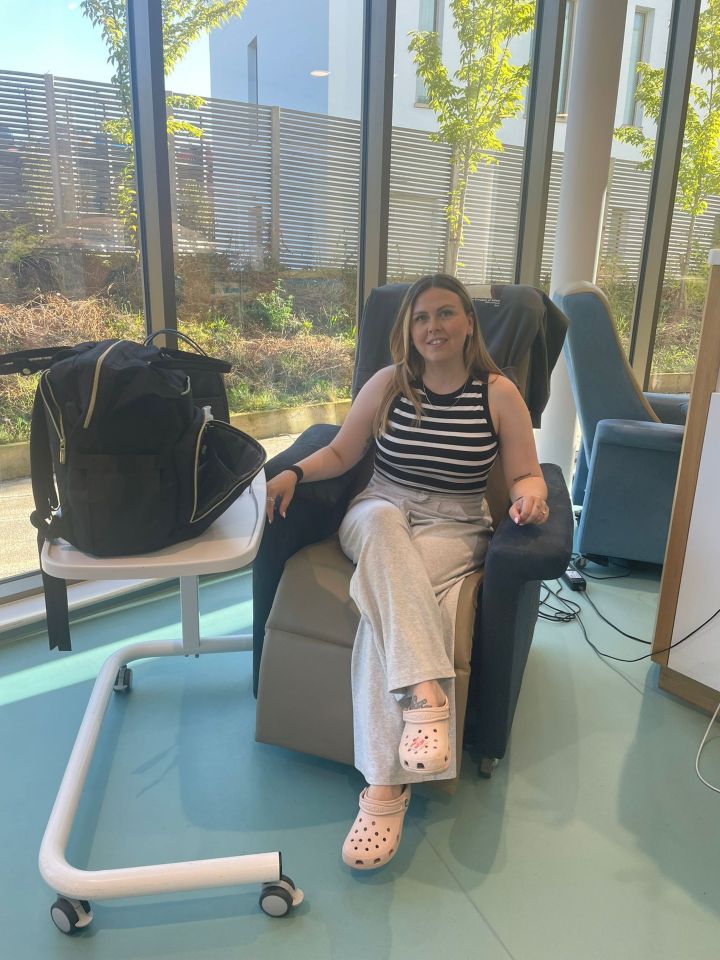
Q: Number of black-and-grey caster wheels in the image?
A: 3